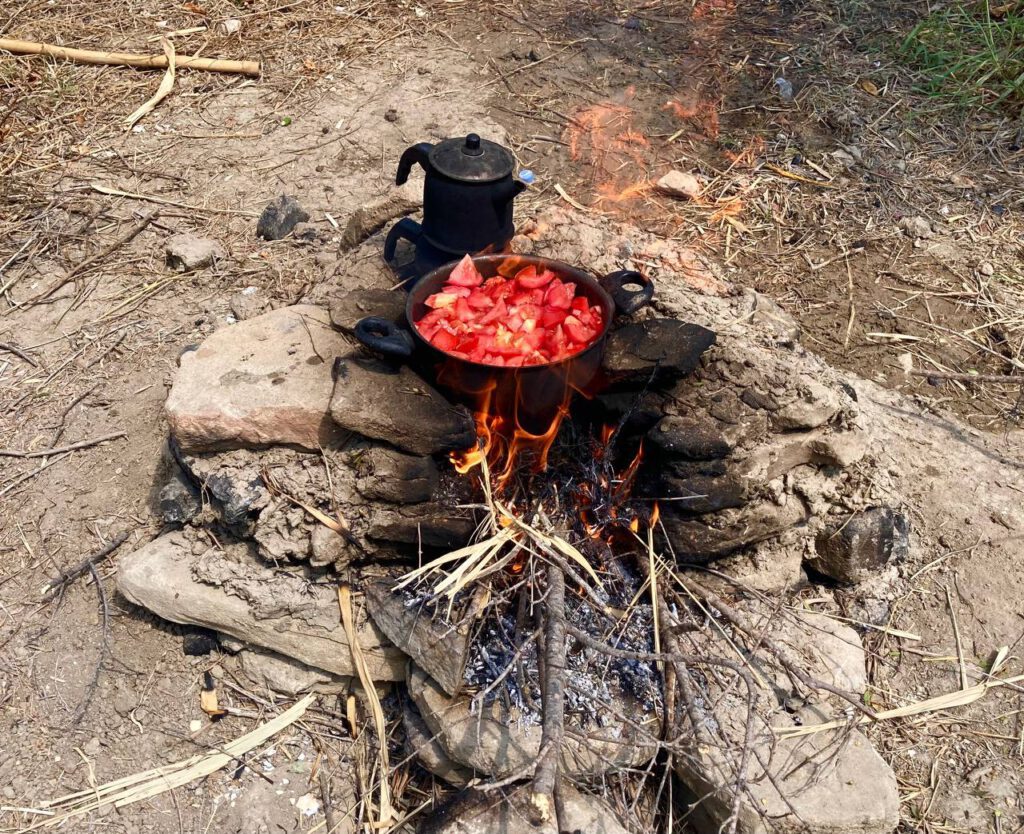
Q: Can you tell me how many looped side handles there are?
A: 2